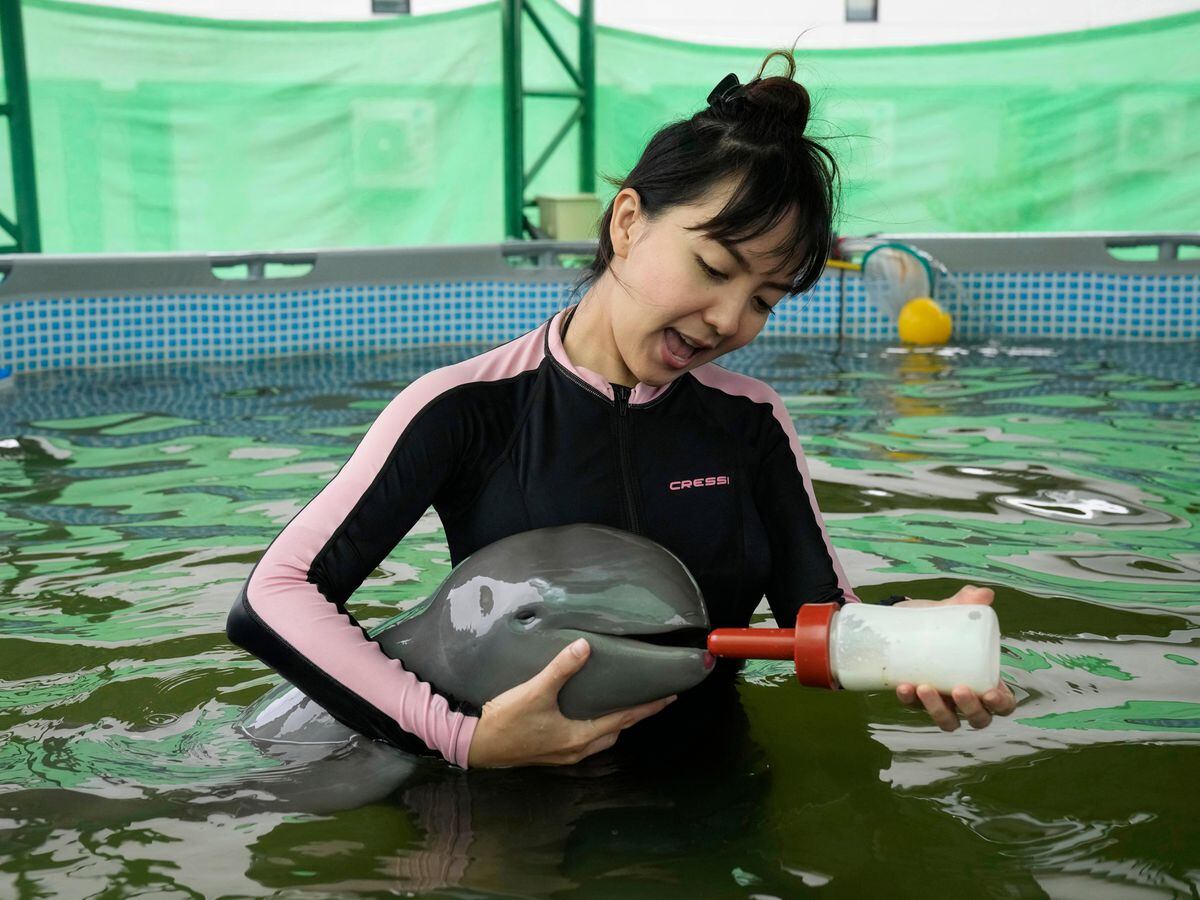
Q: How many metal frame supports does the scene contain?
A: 2